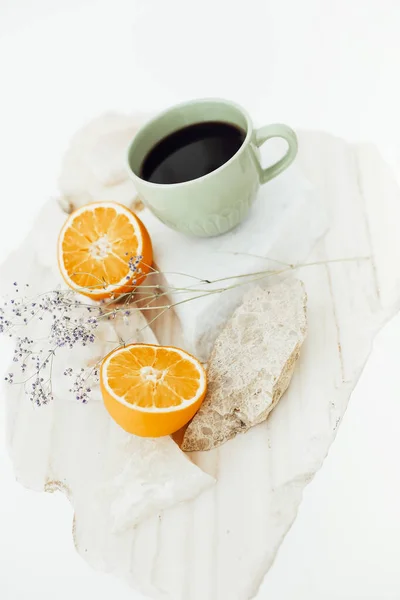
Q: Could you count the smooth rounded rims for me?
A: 1